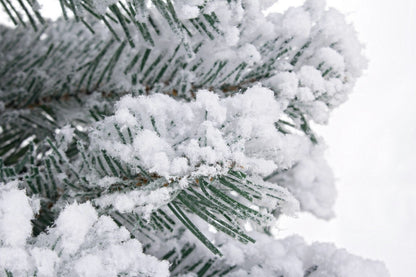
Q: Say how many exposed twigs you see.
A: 2